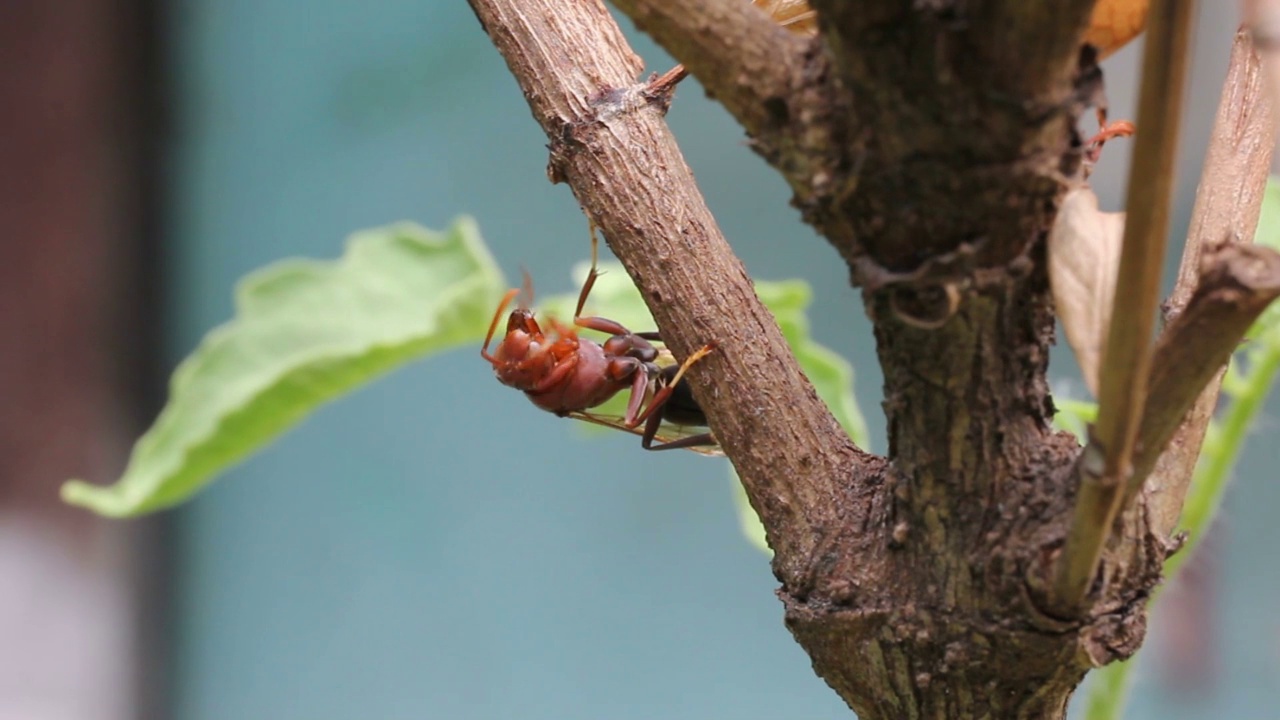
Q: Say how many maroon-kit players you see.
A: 0